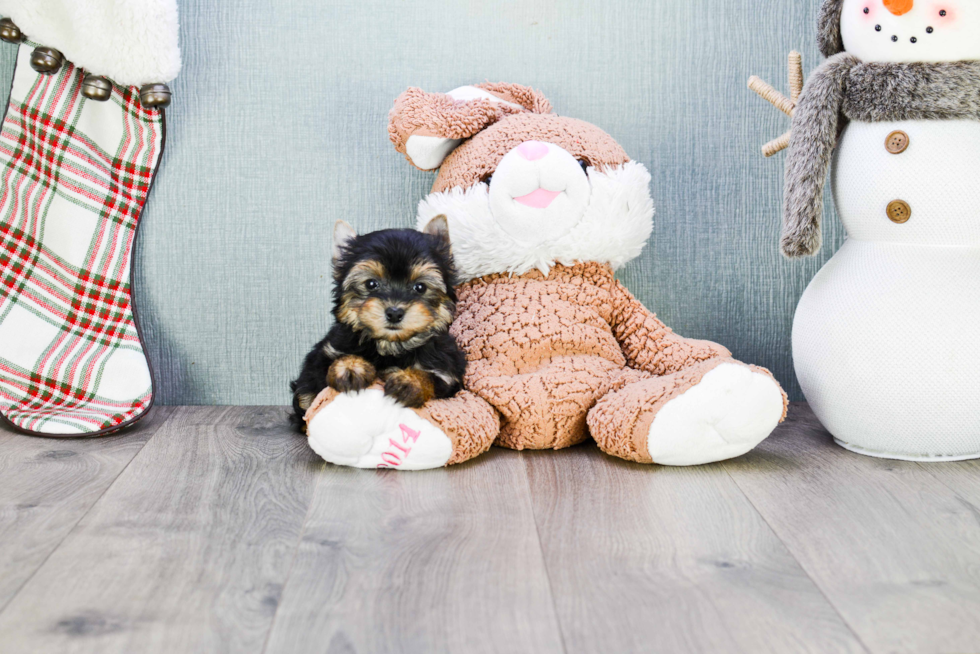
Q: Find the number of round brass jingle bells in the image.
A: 4